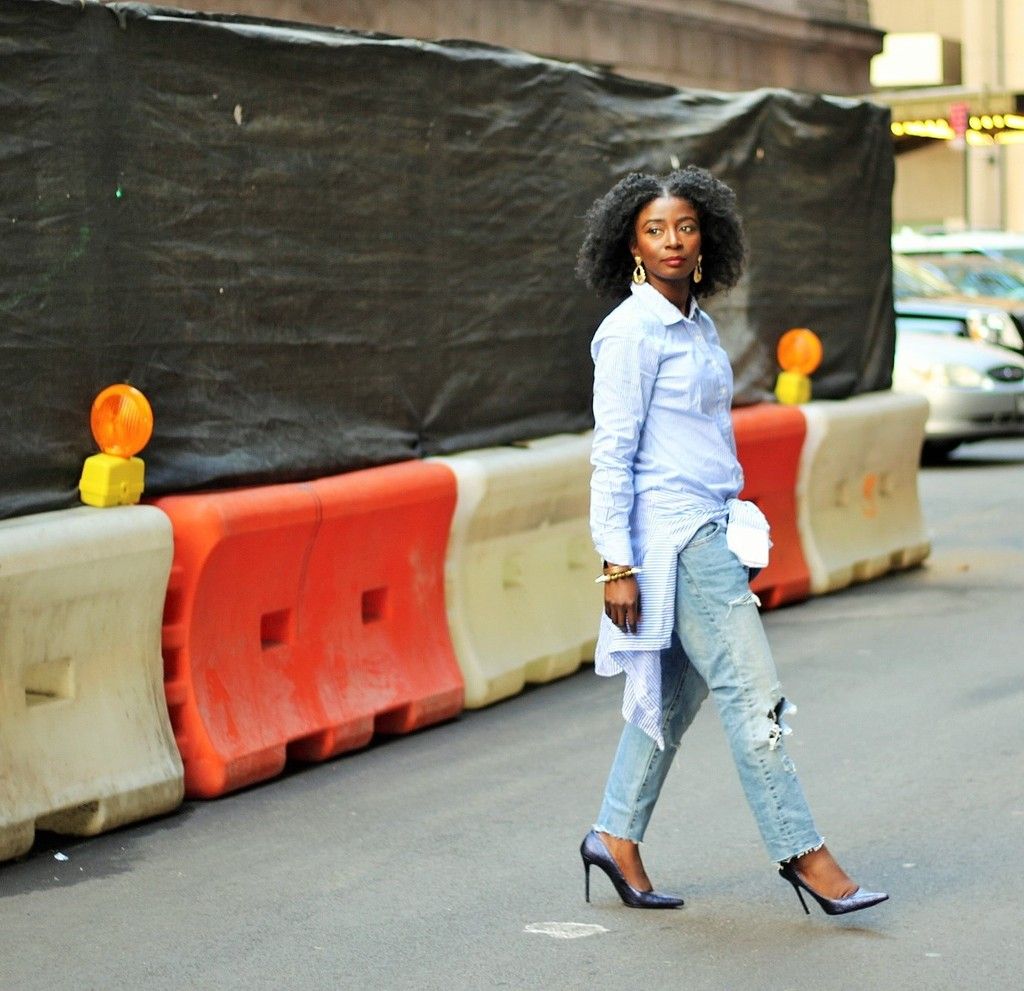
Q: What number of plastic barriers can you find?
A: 5